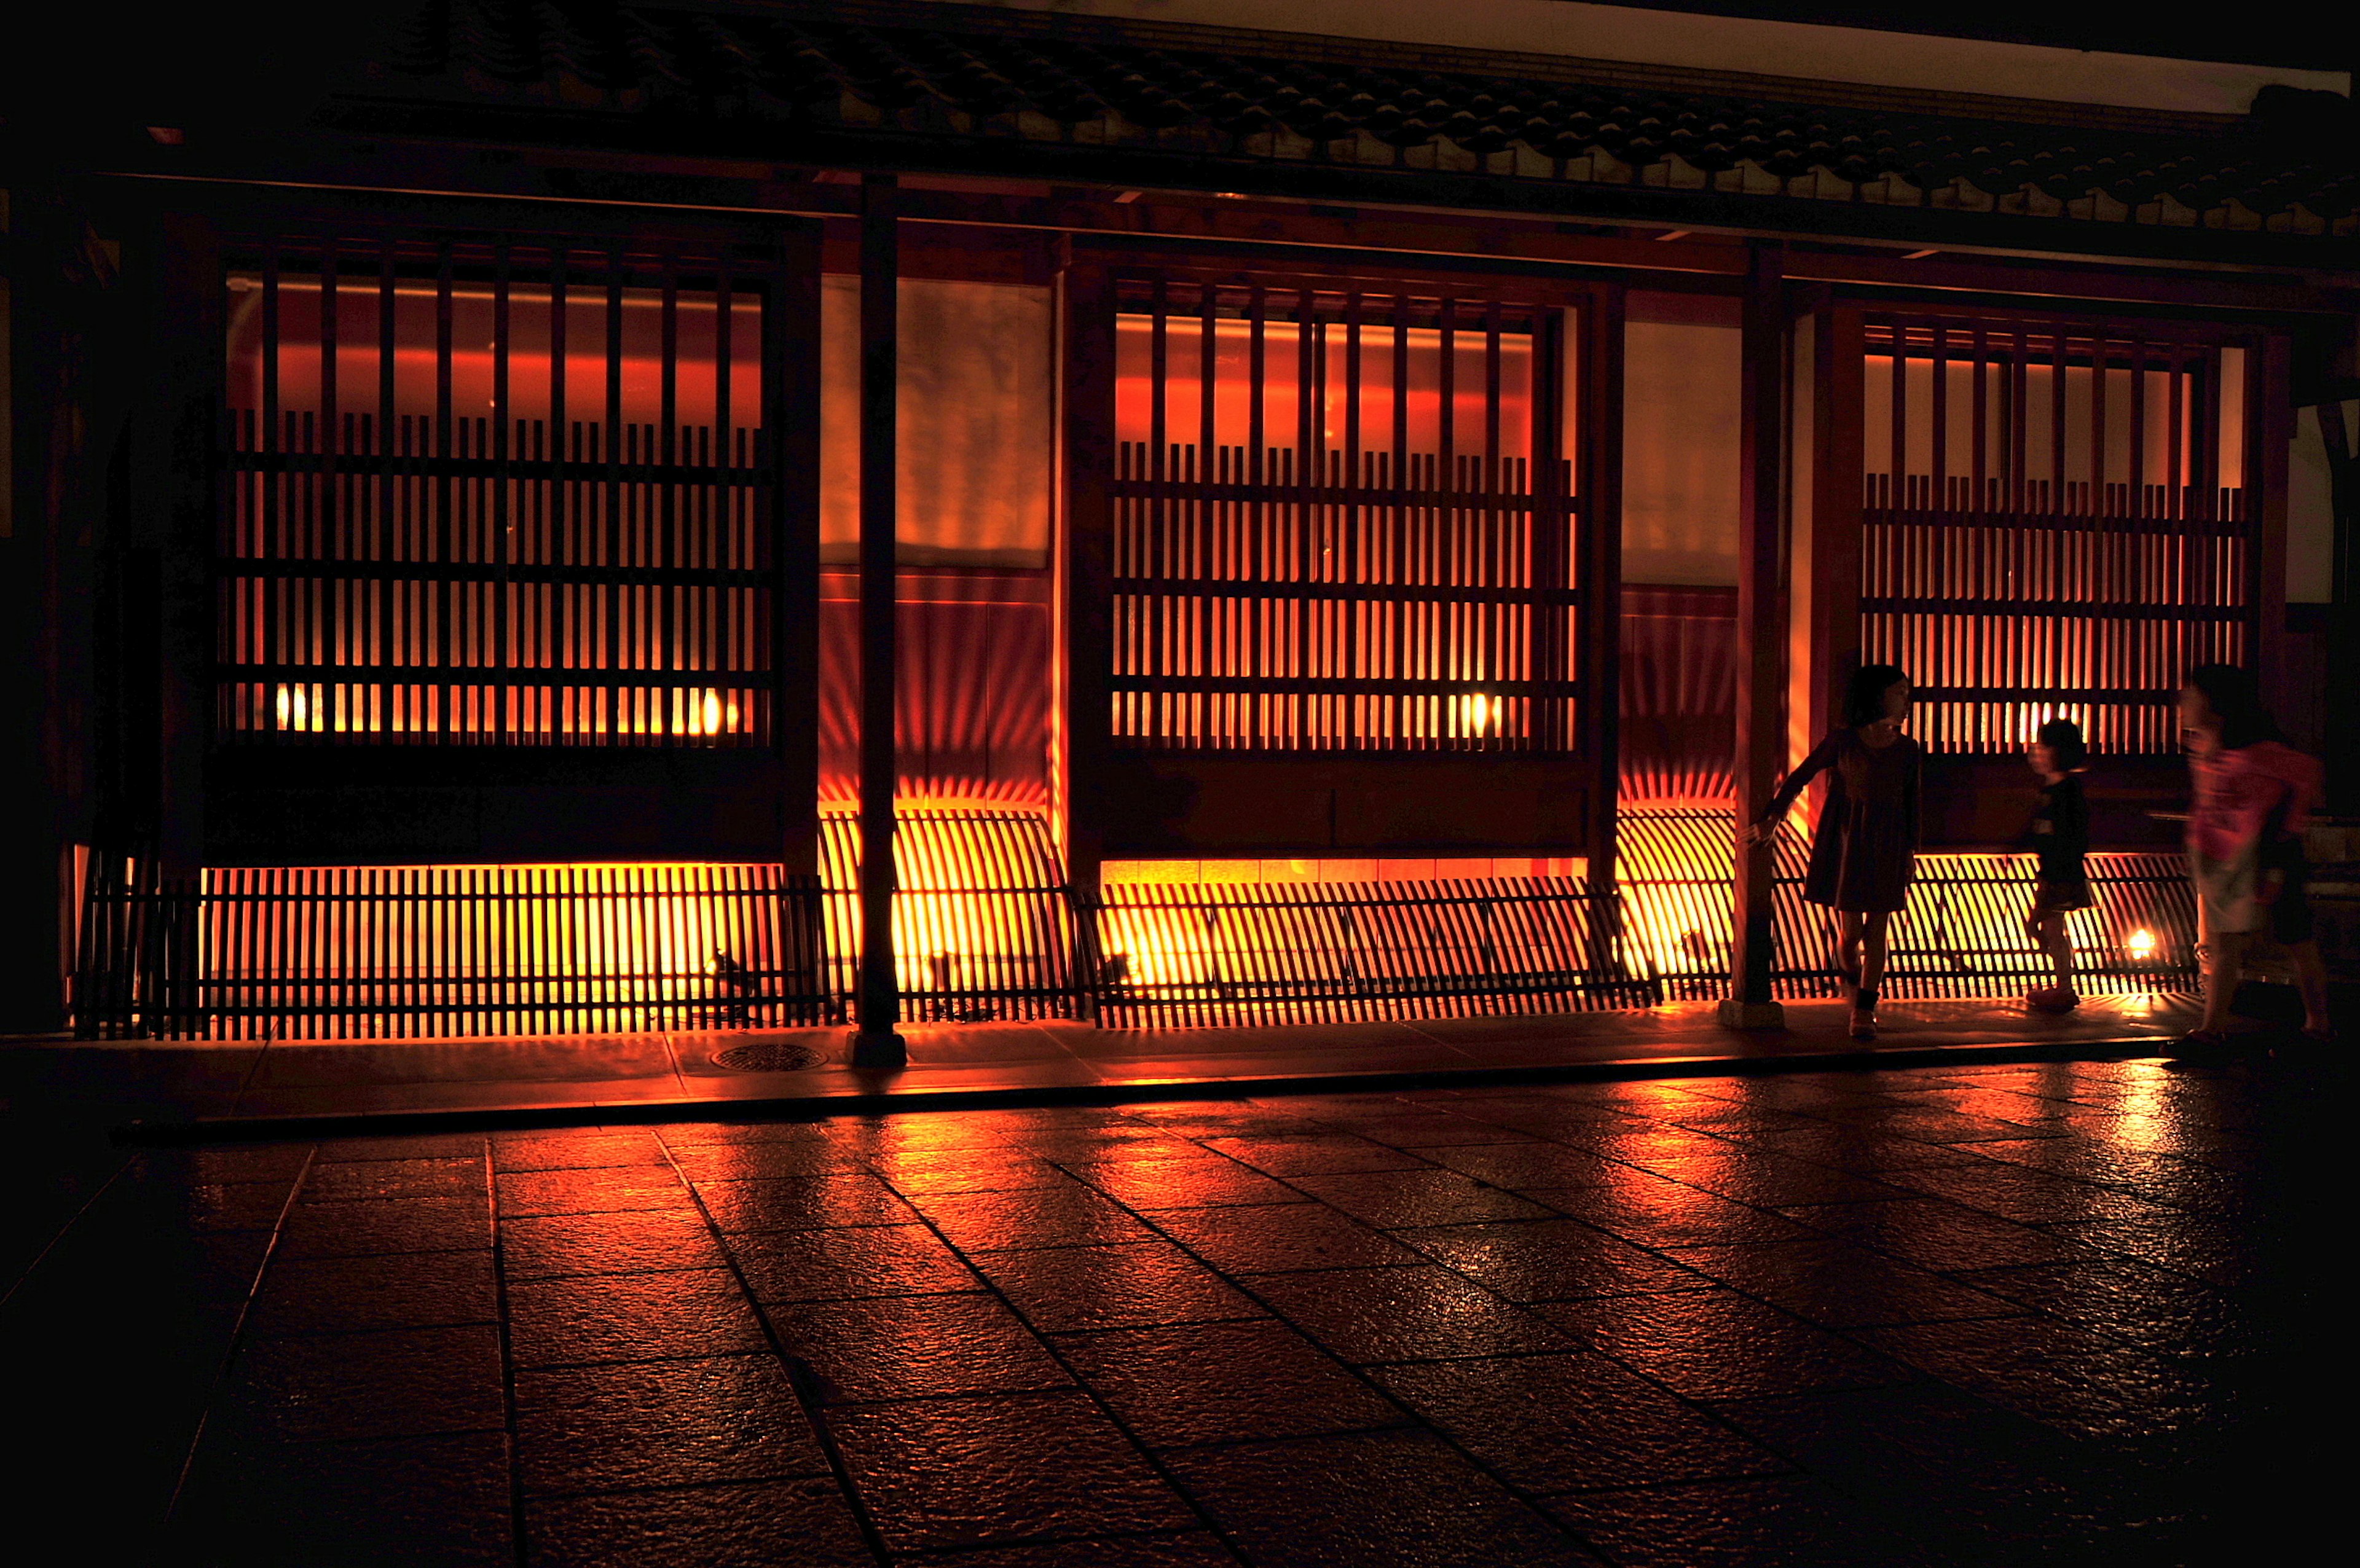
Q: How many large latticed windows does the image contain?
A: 3